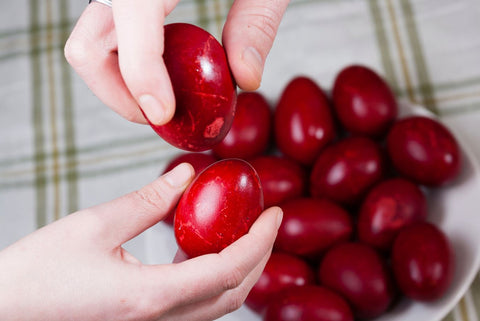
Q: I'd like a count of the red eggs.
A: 15